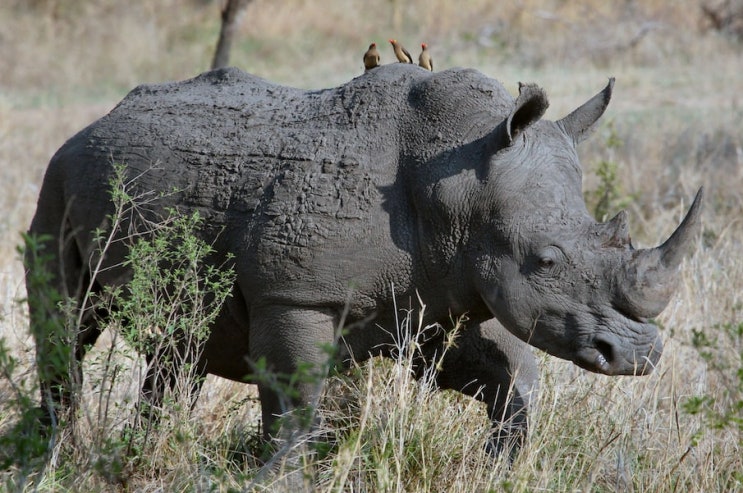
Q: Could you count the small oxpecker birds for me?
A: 3